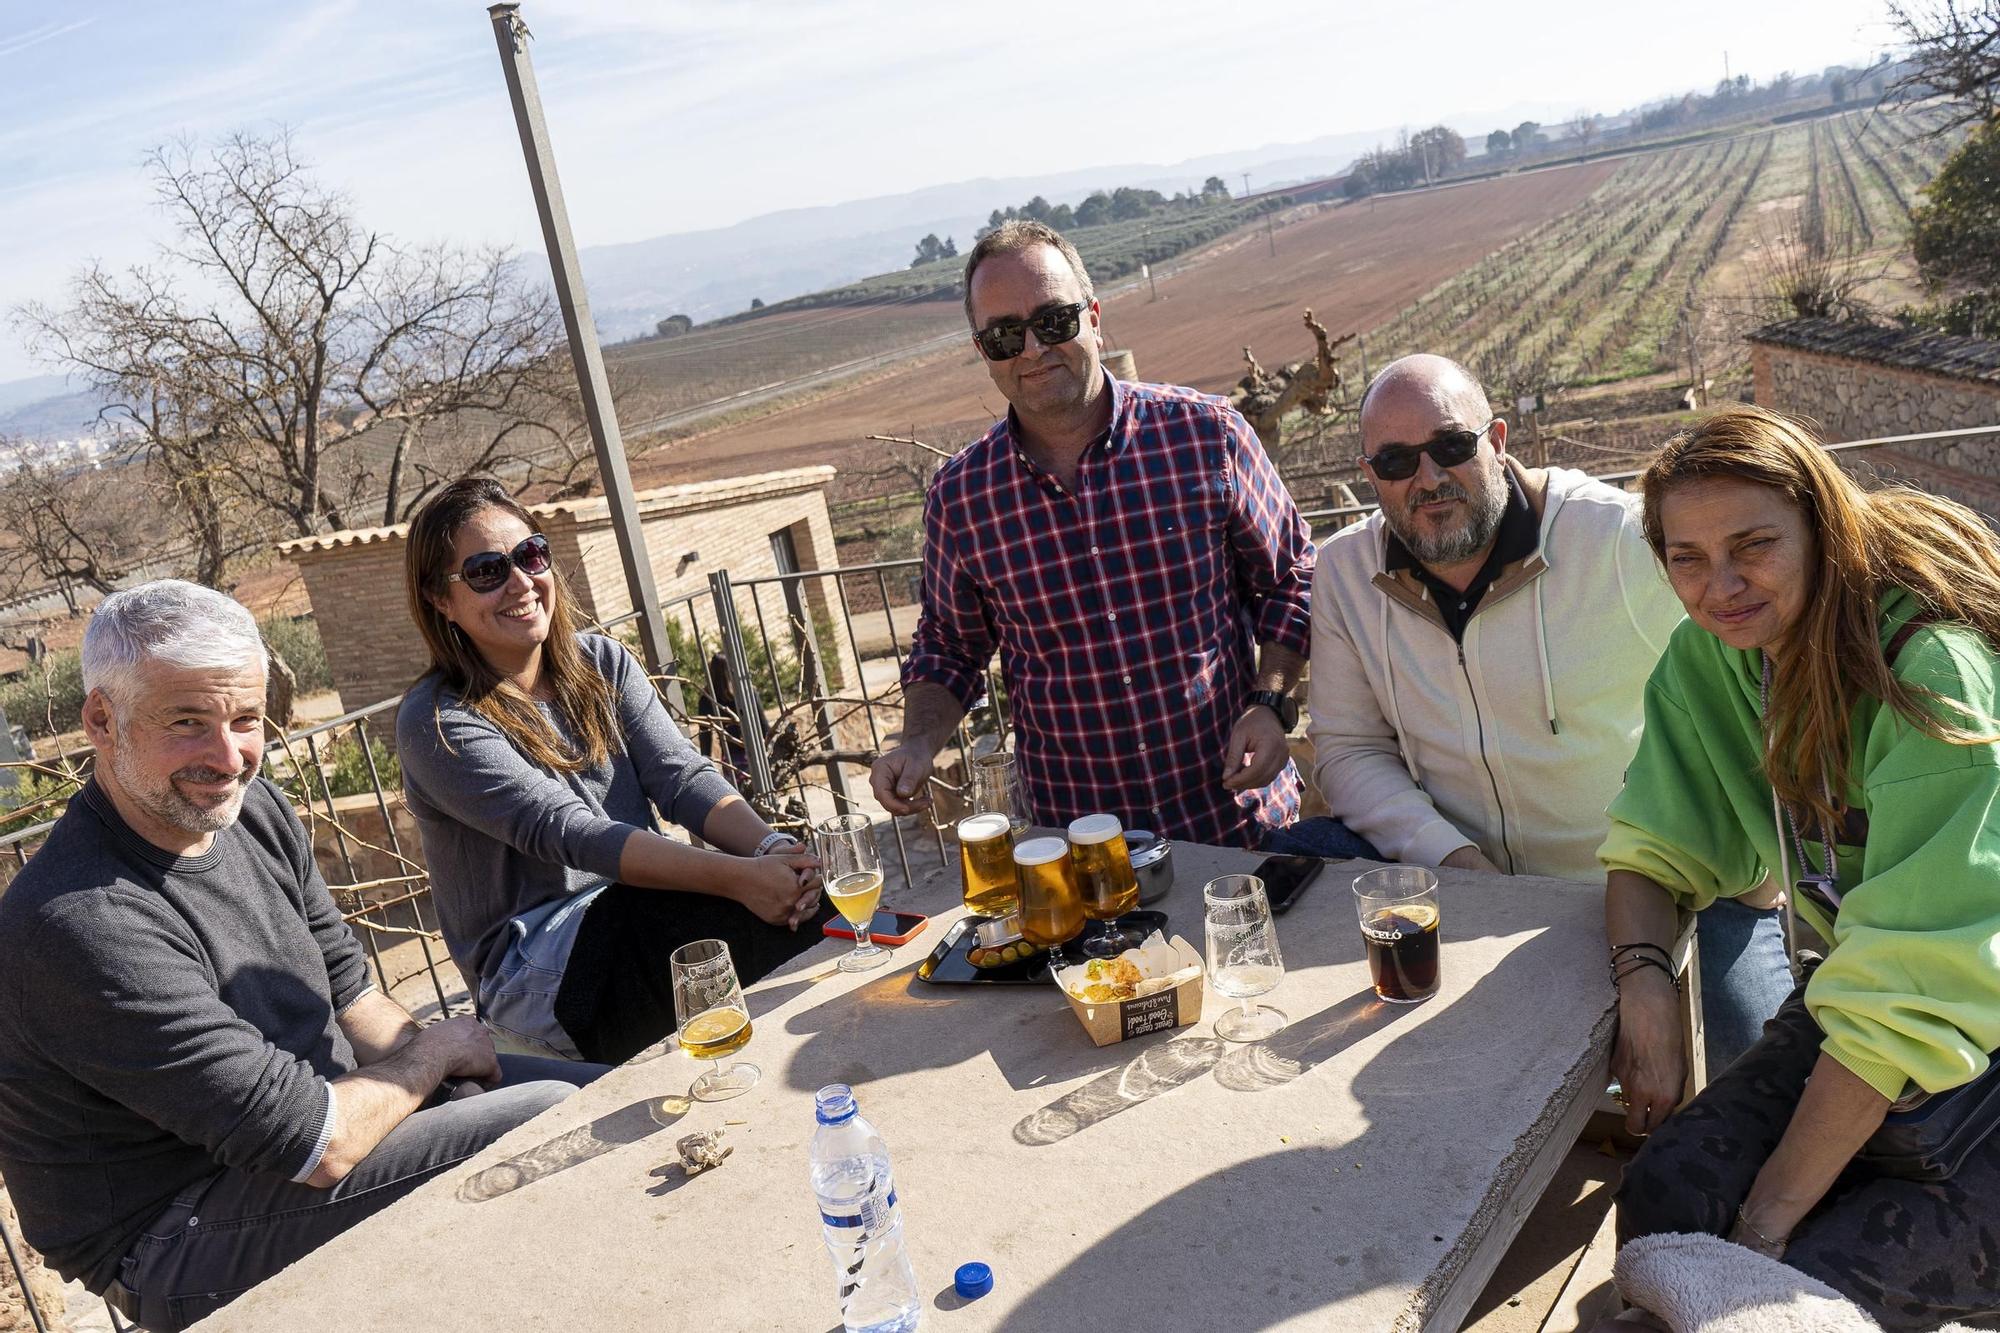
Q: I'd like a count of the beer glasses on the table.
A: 7